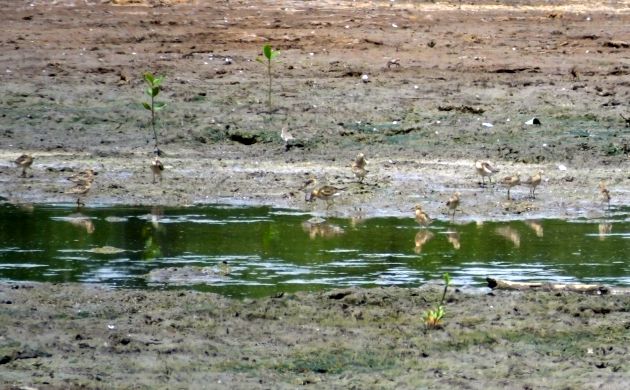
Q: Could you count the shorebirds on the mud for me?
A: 14